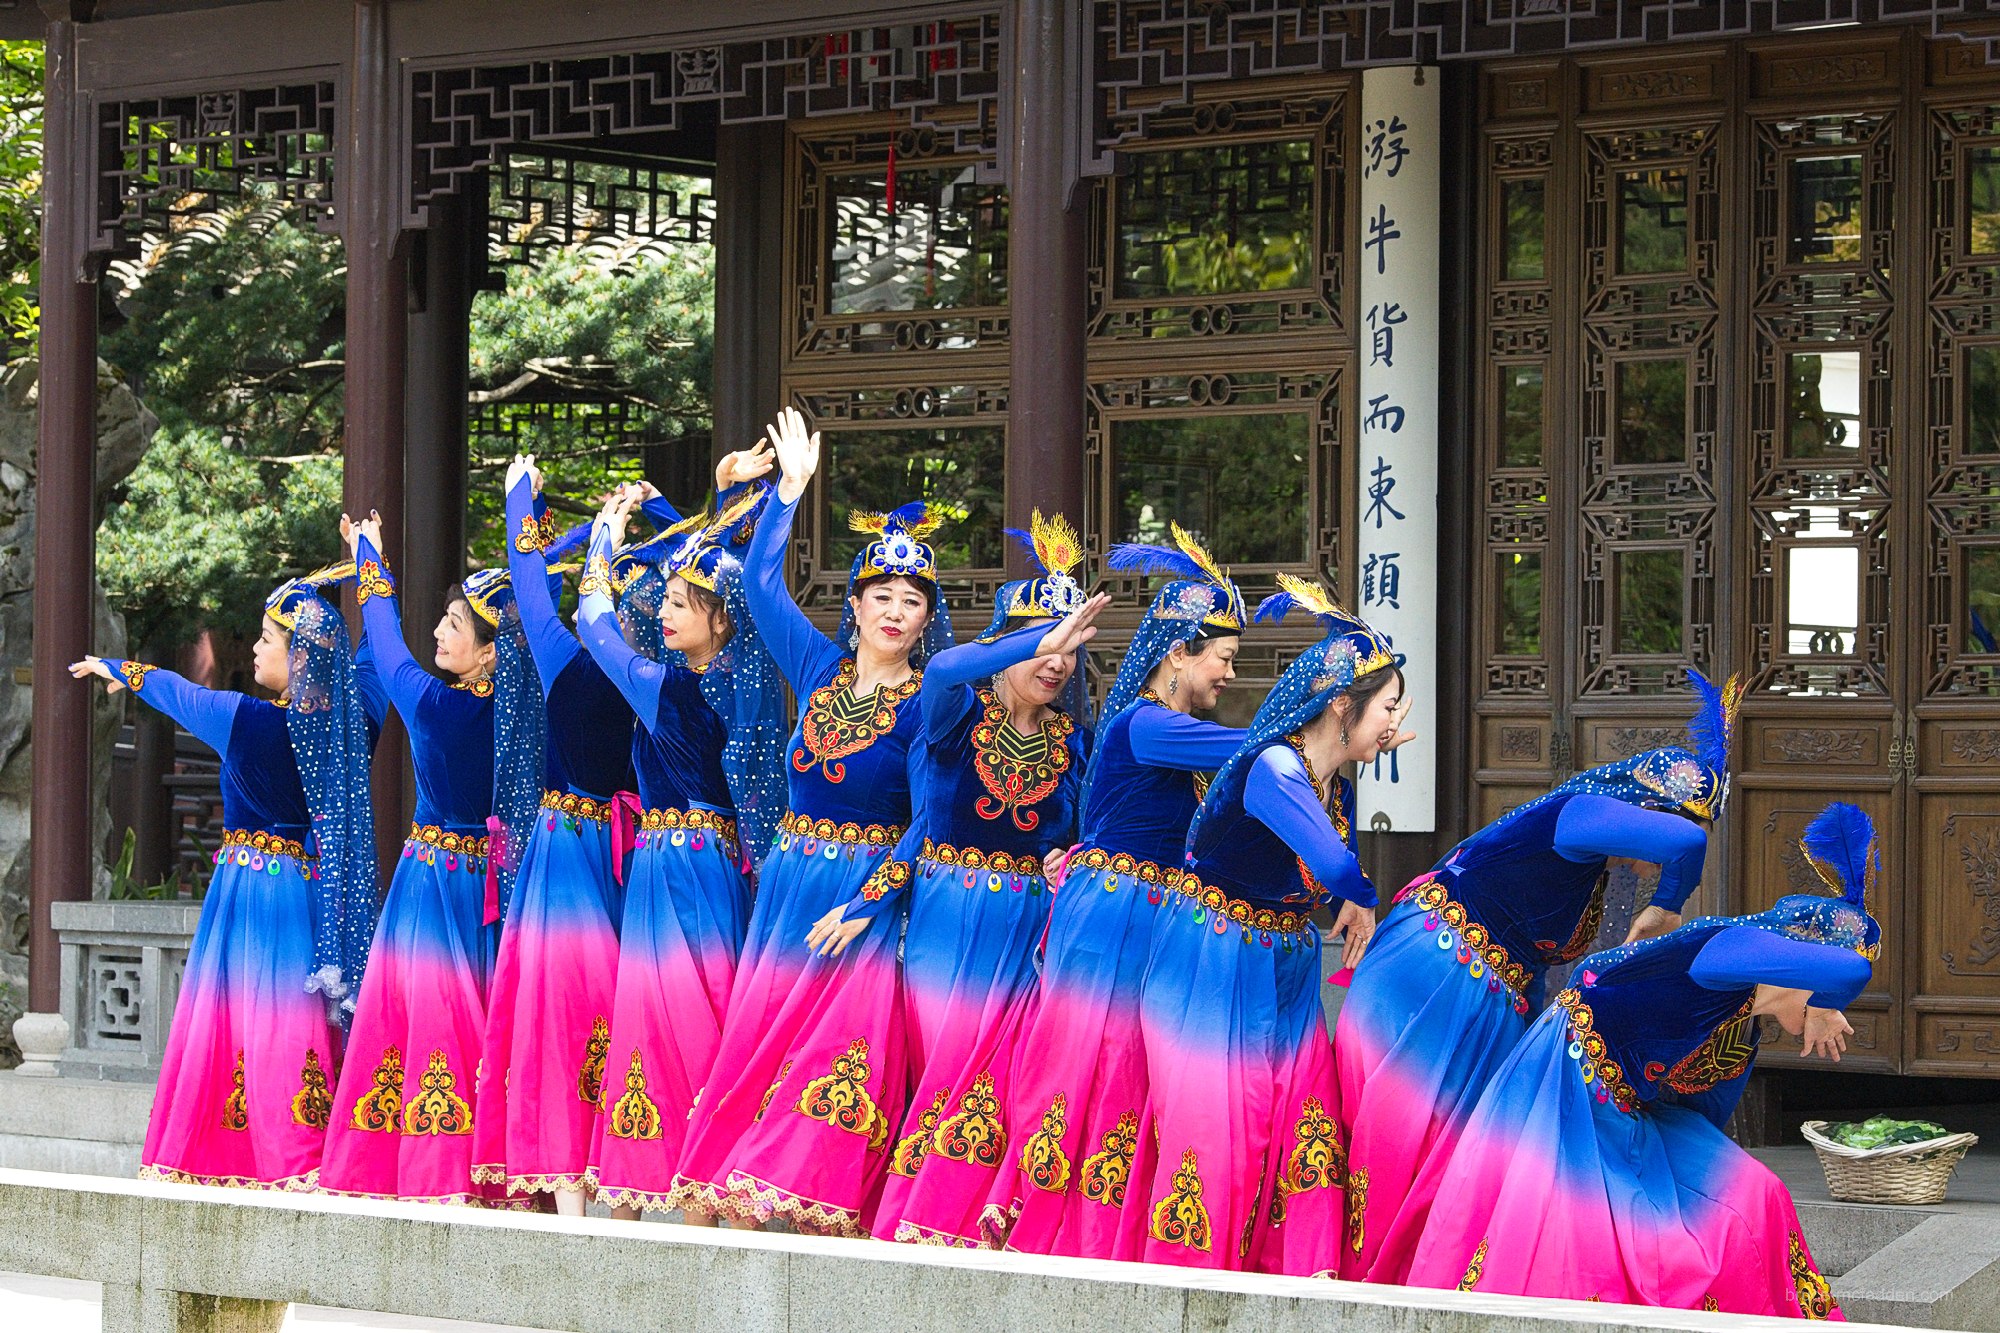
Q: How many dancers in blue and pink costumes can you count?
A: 10